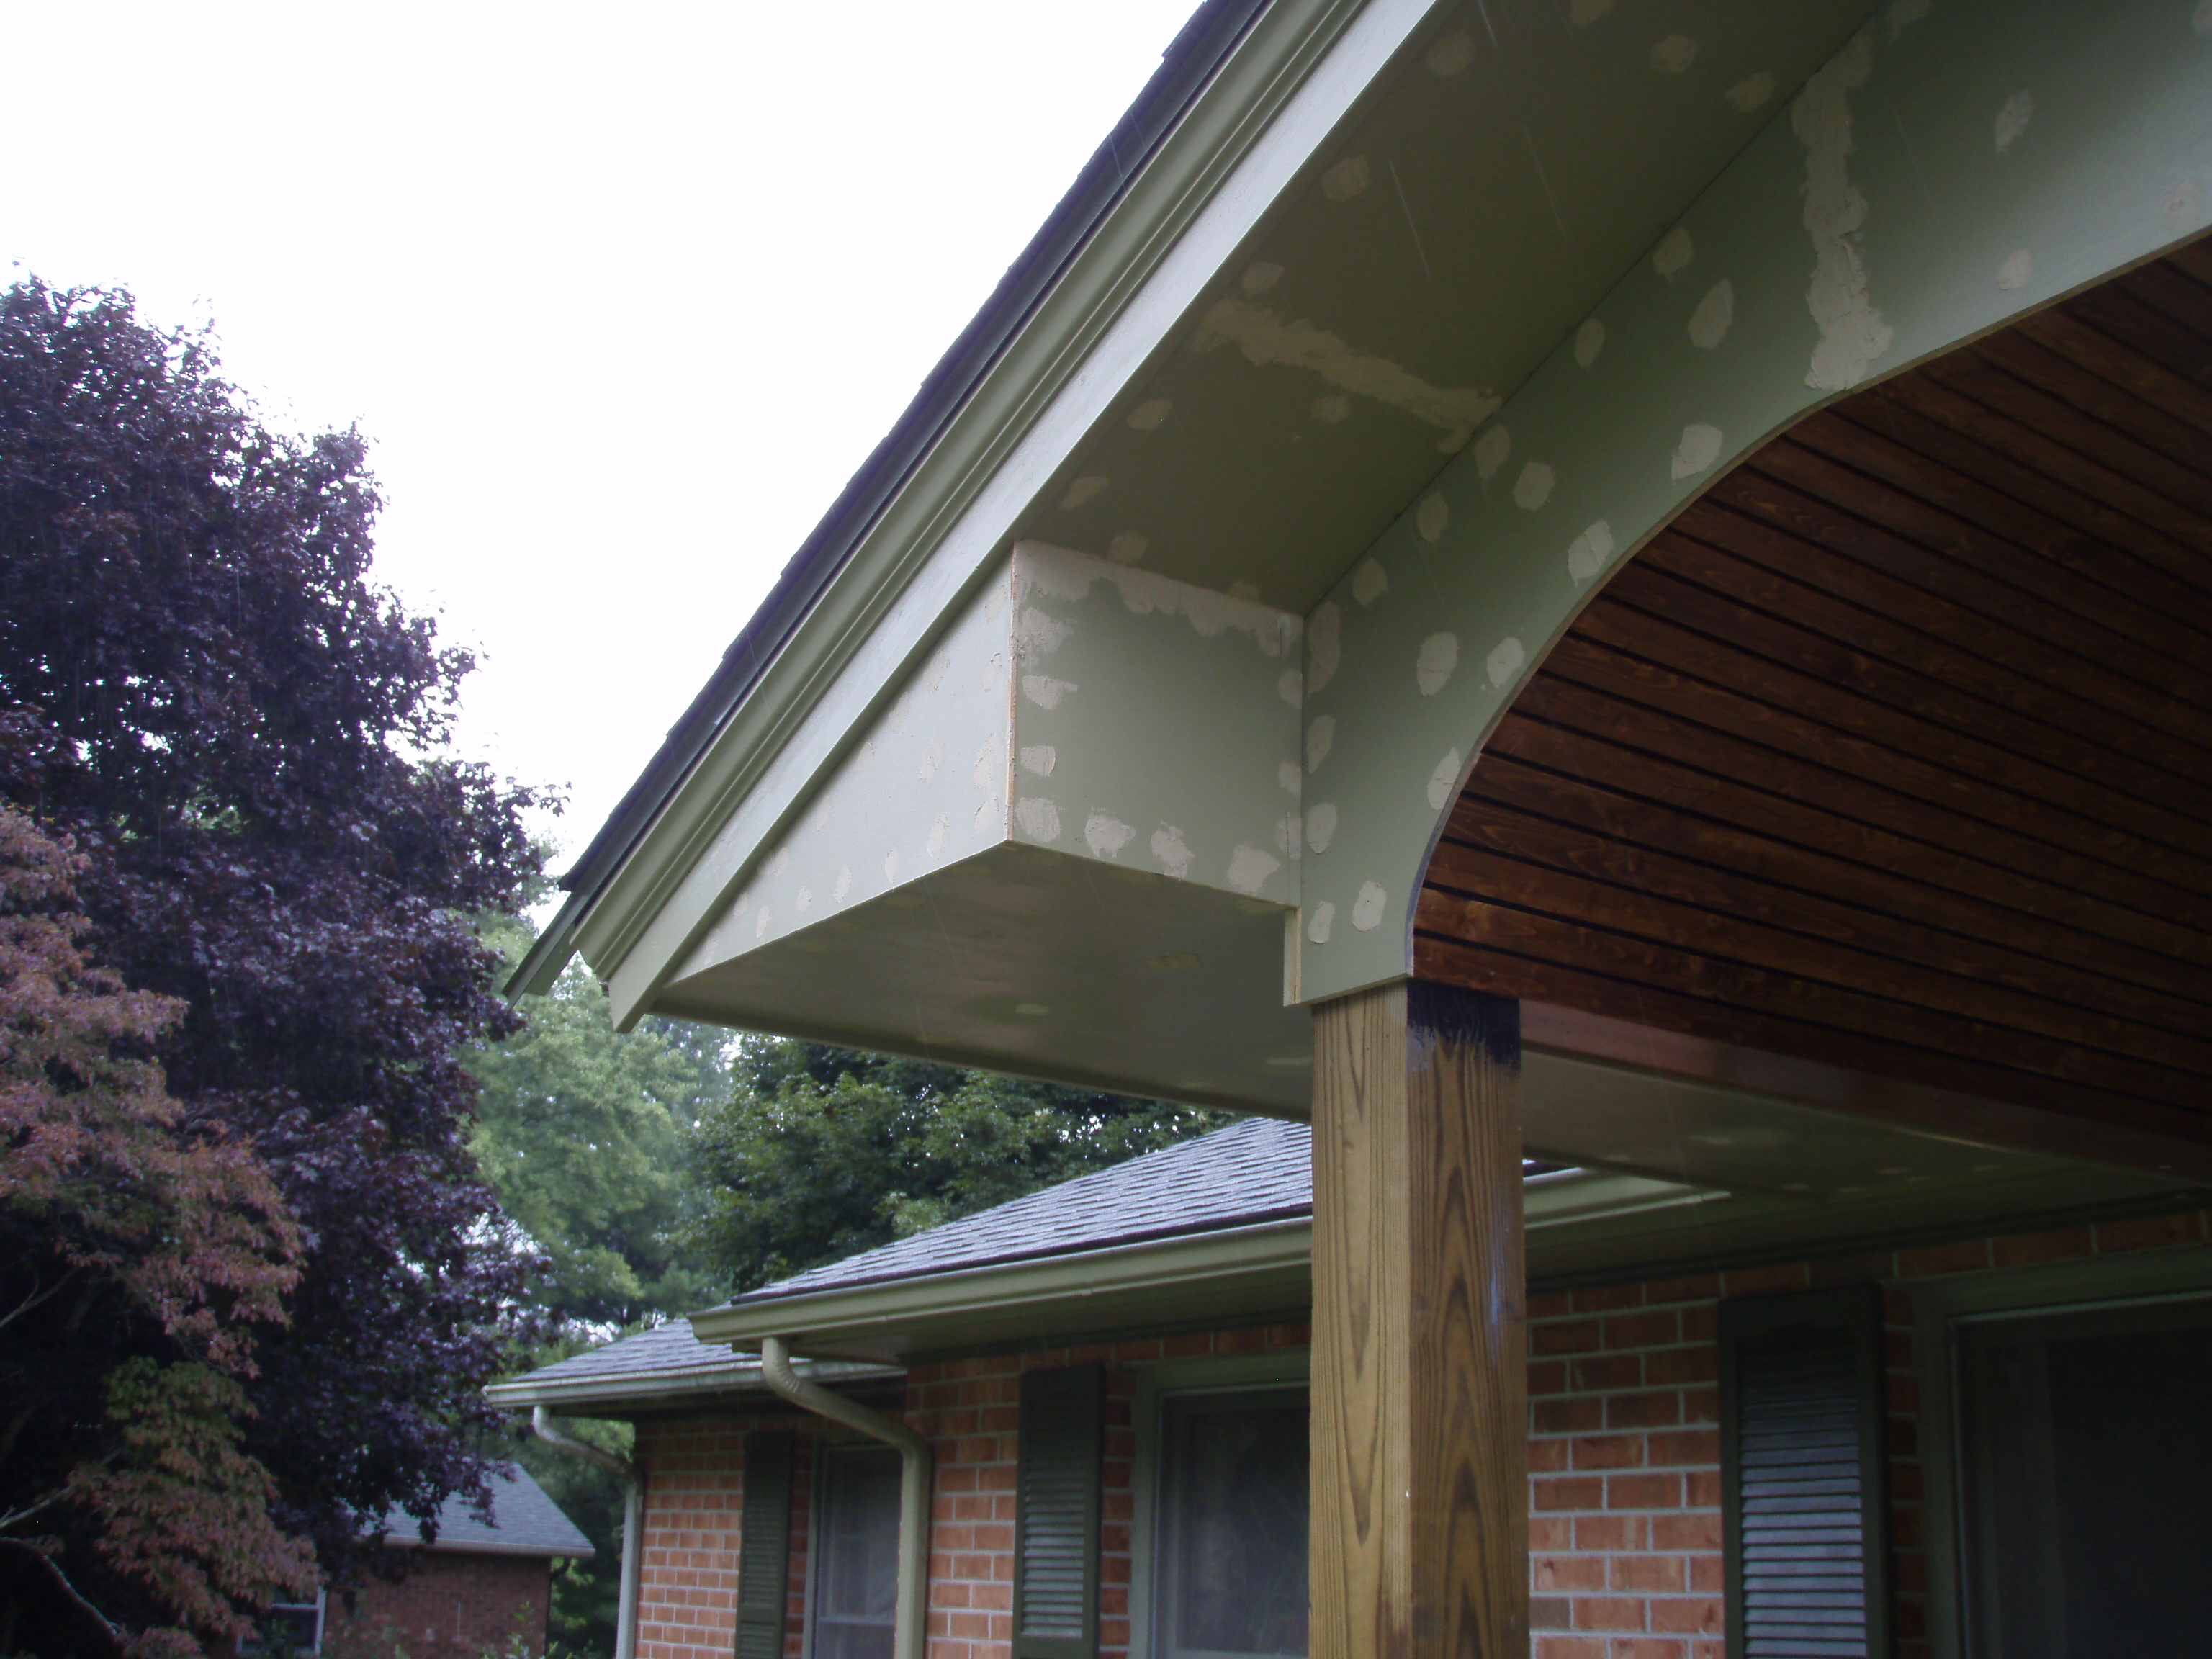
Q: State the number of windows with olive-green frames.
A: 3